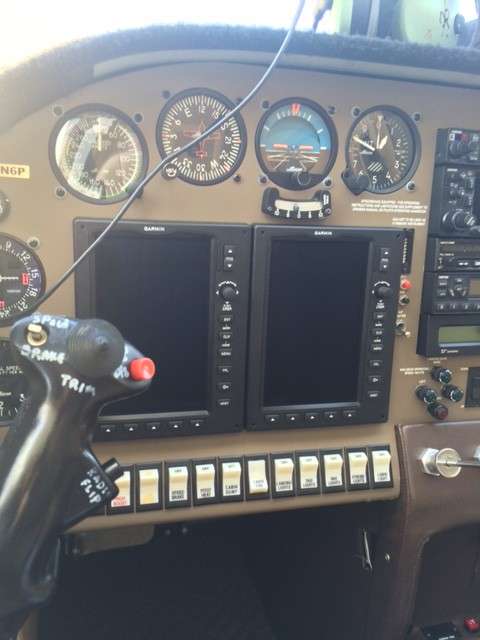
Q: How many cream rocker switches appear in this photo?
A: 11